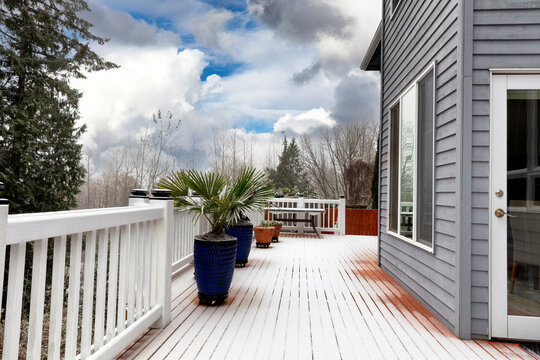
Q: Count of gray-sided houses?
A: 1